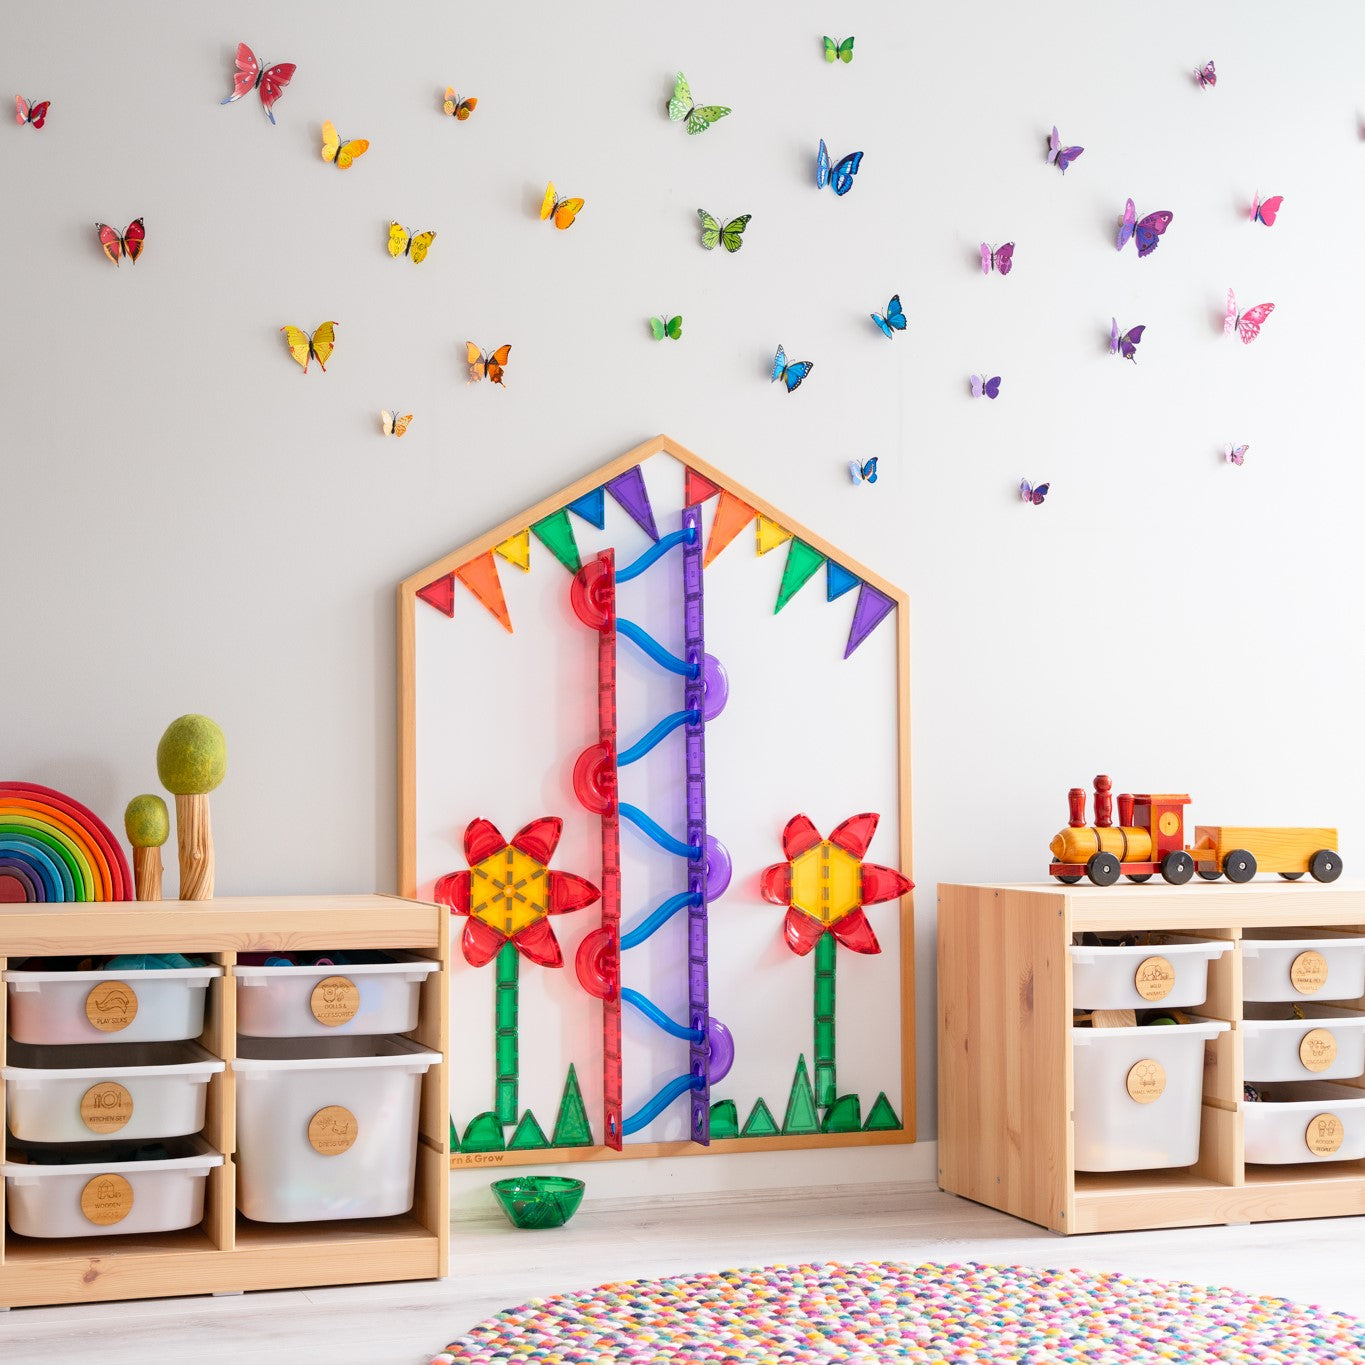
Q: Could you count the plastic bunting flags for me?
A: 12